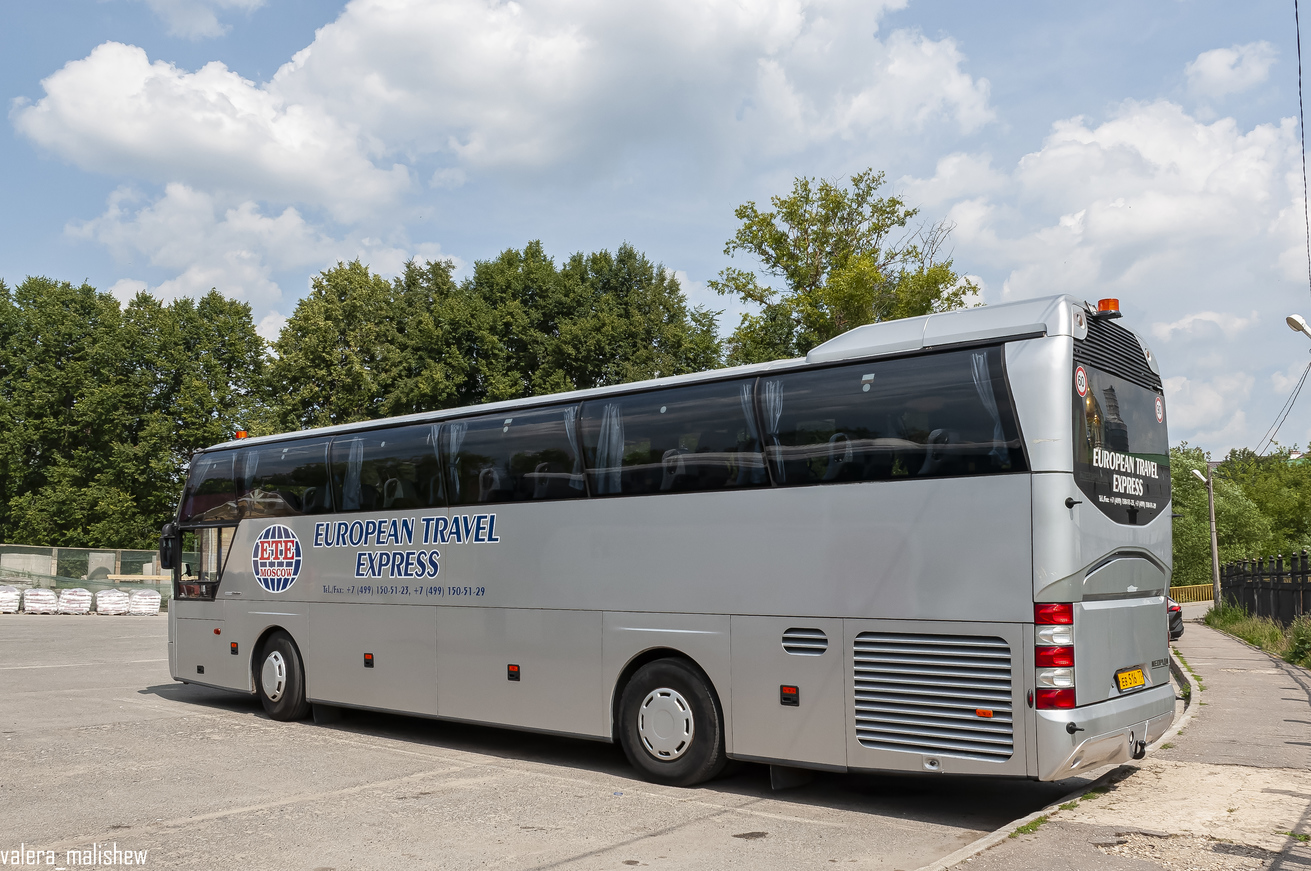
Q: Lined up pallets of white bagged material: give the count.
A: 5